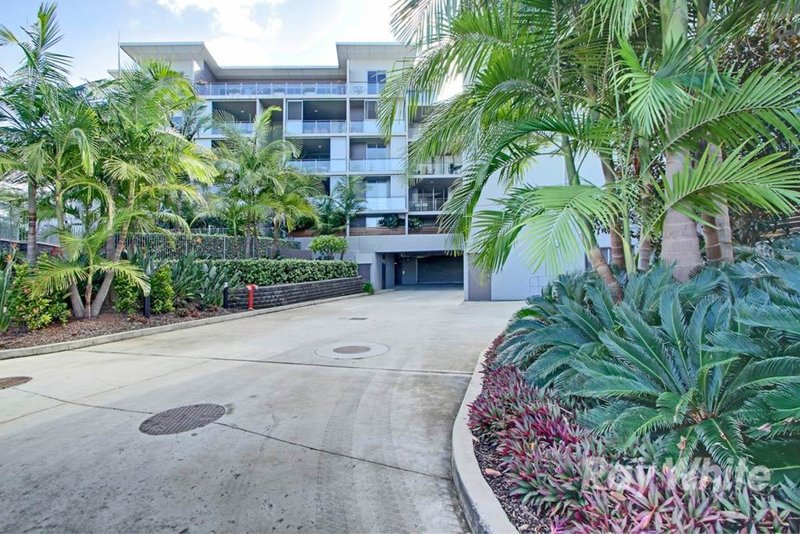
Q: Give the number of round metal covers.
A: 3